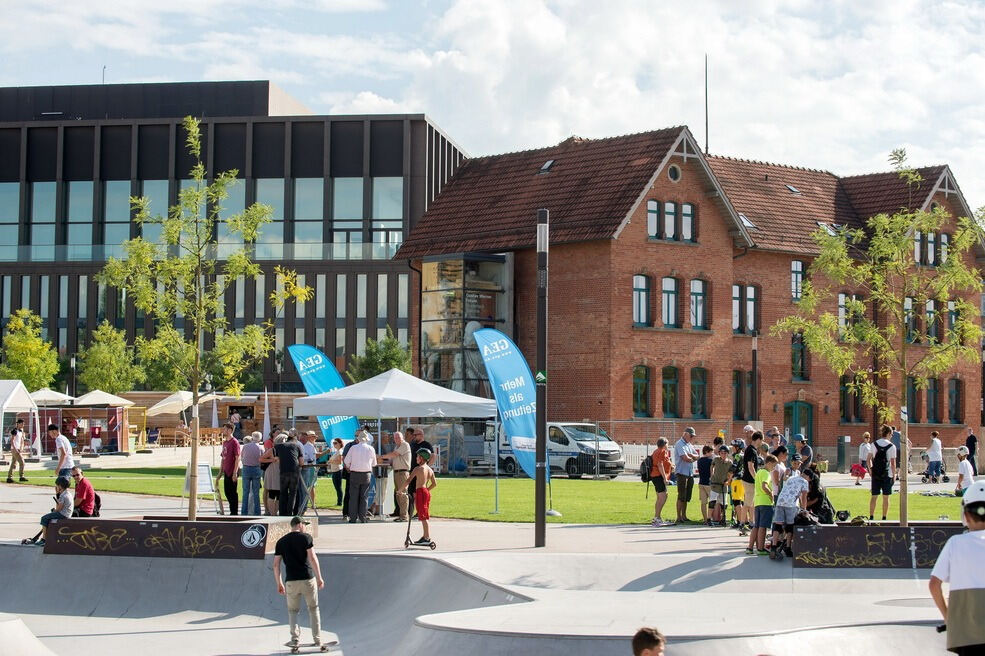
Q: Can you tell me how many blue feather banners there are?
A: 2